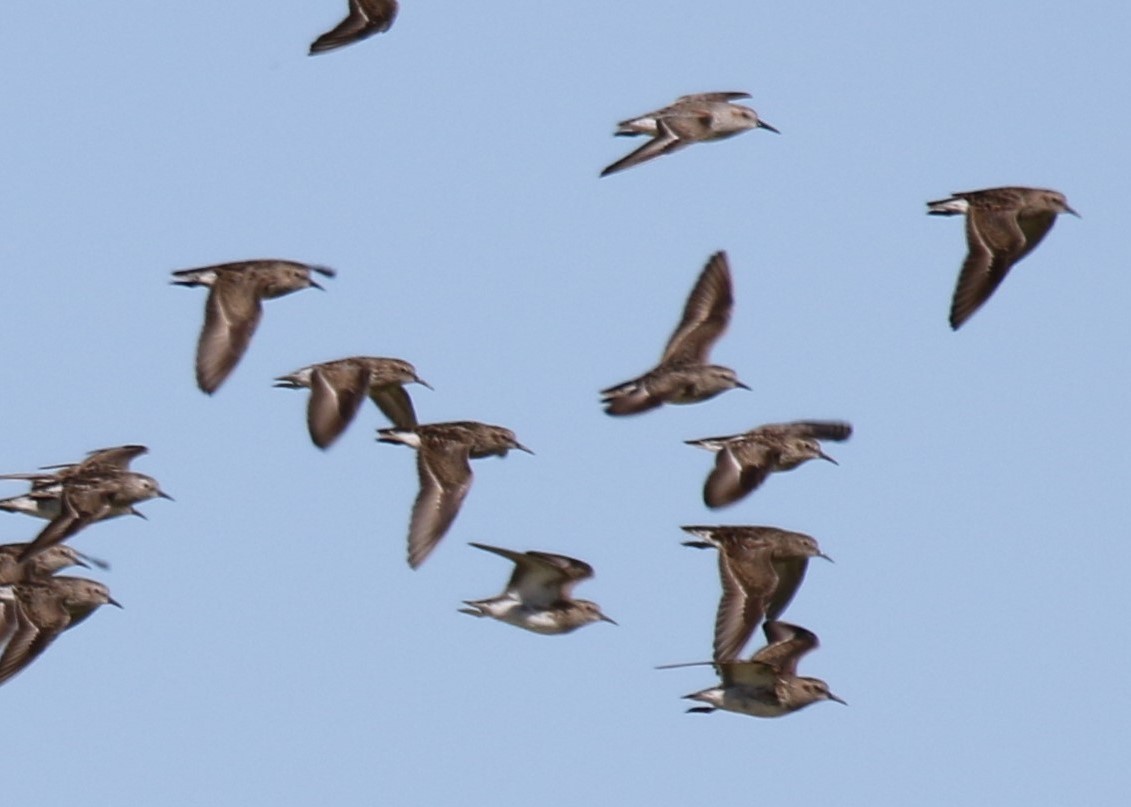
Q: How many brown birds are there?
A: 15